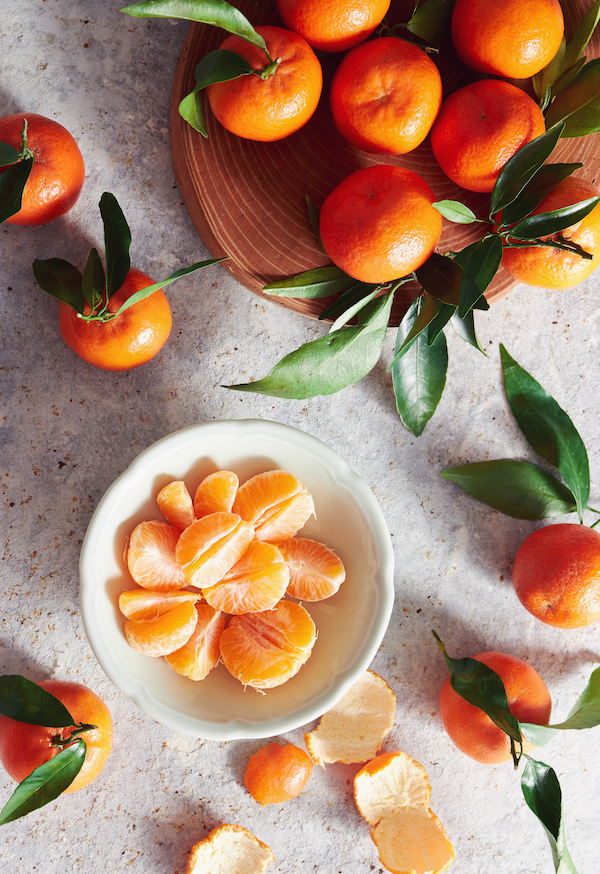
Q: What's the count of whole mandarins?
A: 12